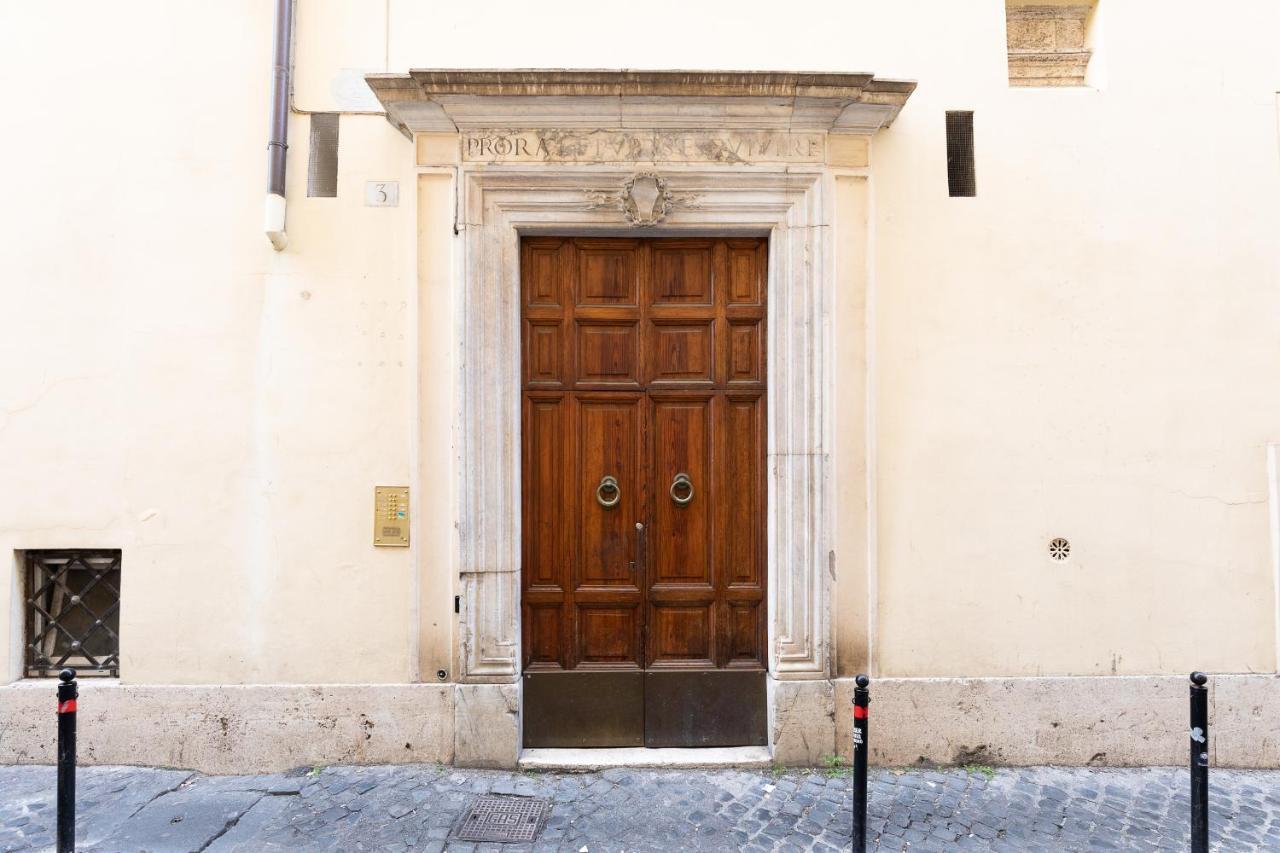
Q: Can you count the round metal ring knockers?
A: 2